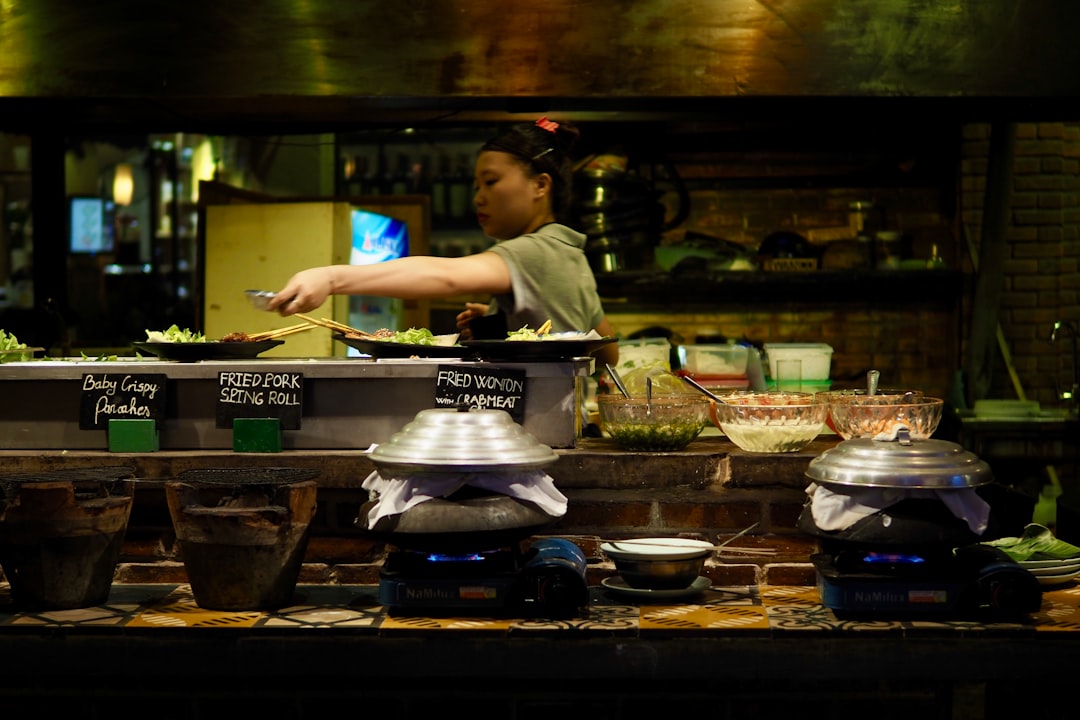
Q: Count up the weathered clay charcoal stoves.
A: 2